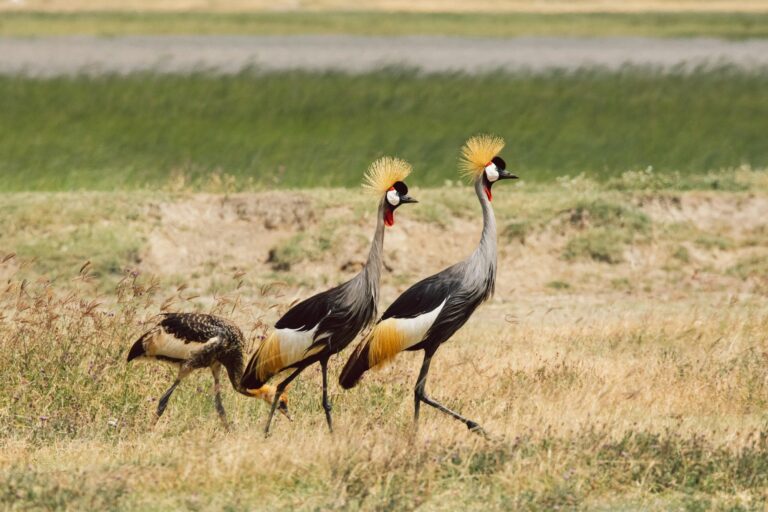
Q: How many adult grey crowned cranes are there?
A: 2